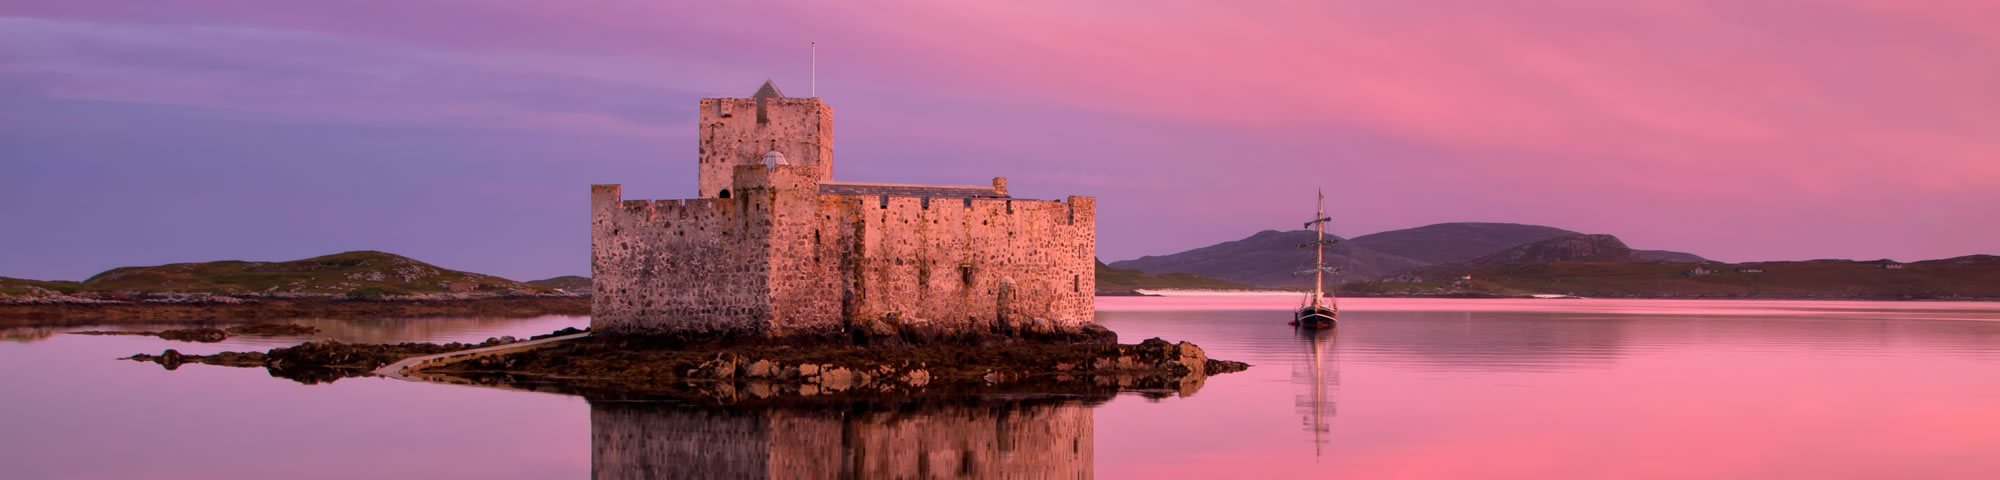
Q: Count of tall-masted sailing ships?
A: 1